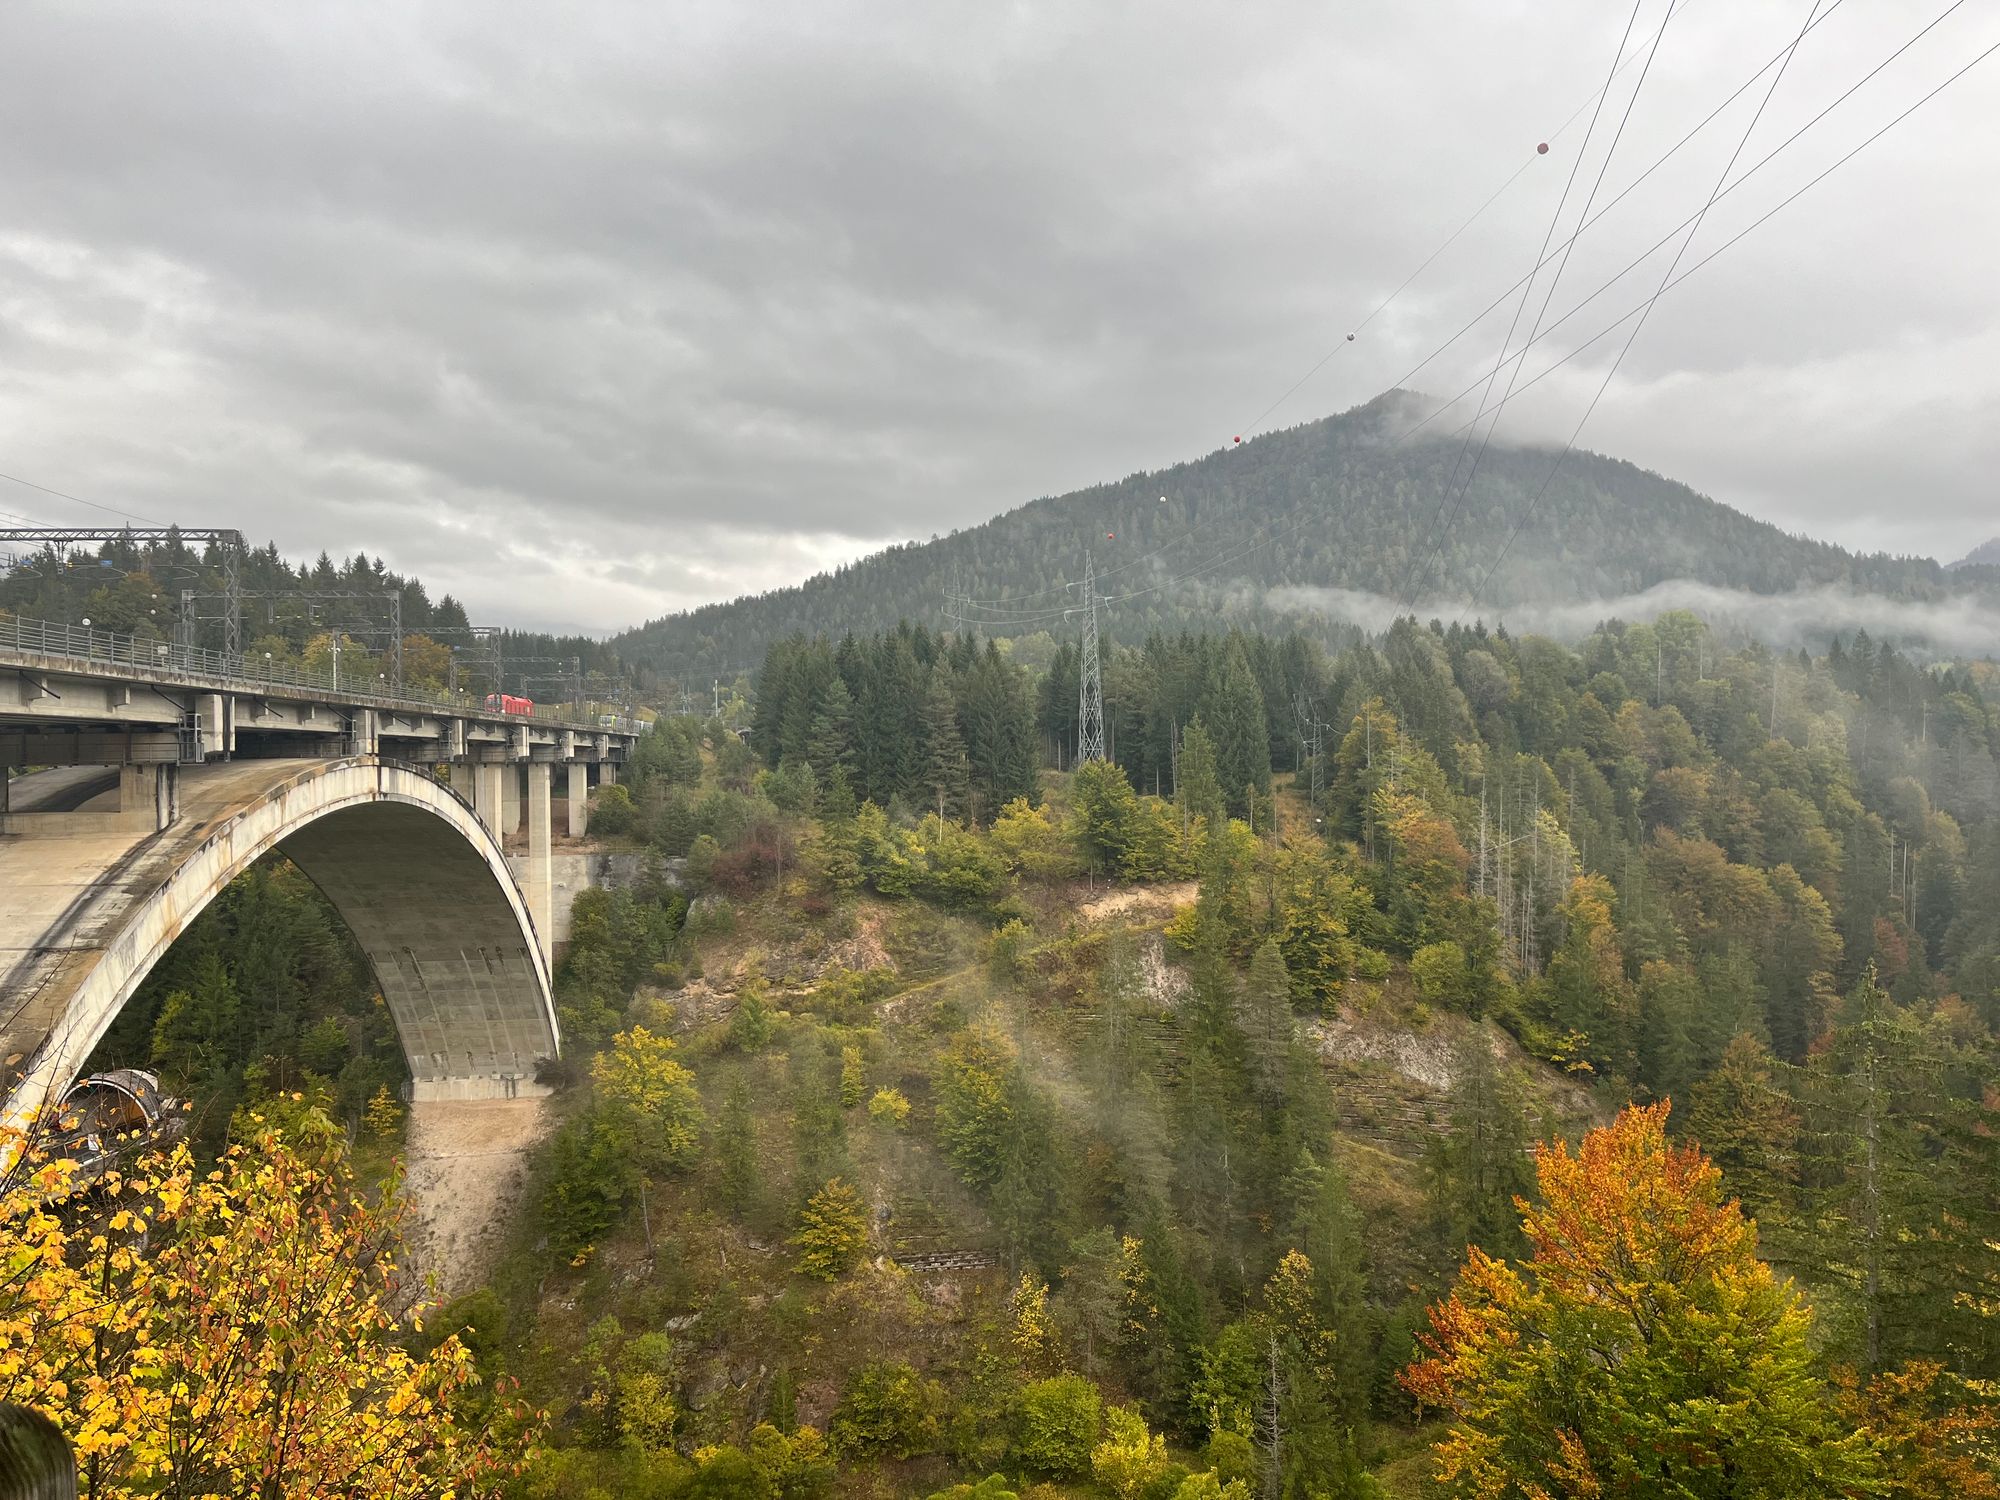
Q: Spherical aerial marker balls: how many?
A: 5